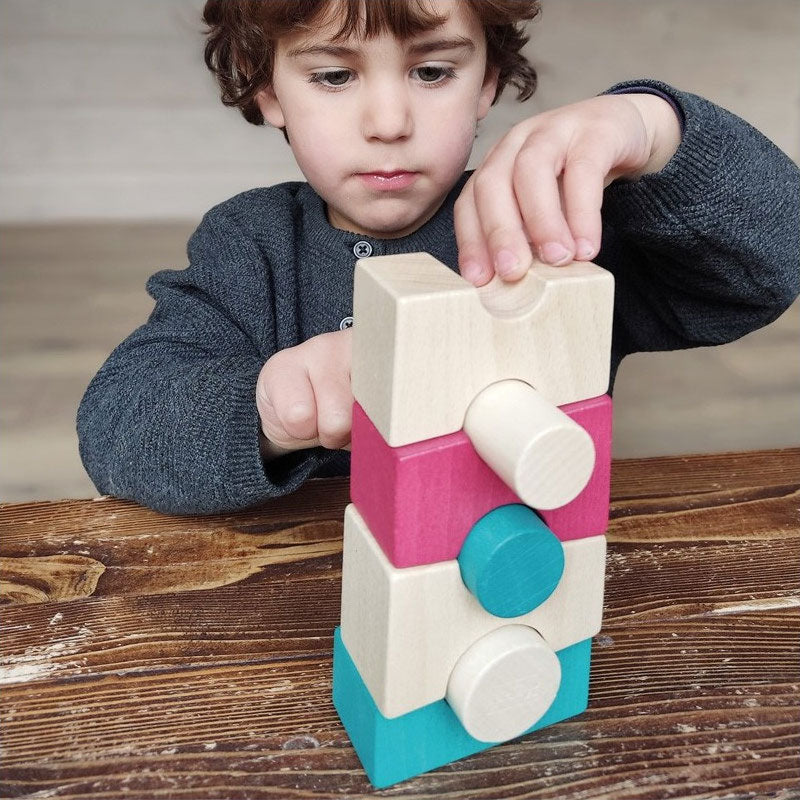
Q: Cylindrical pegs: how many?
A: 3